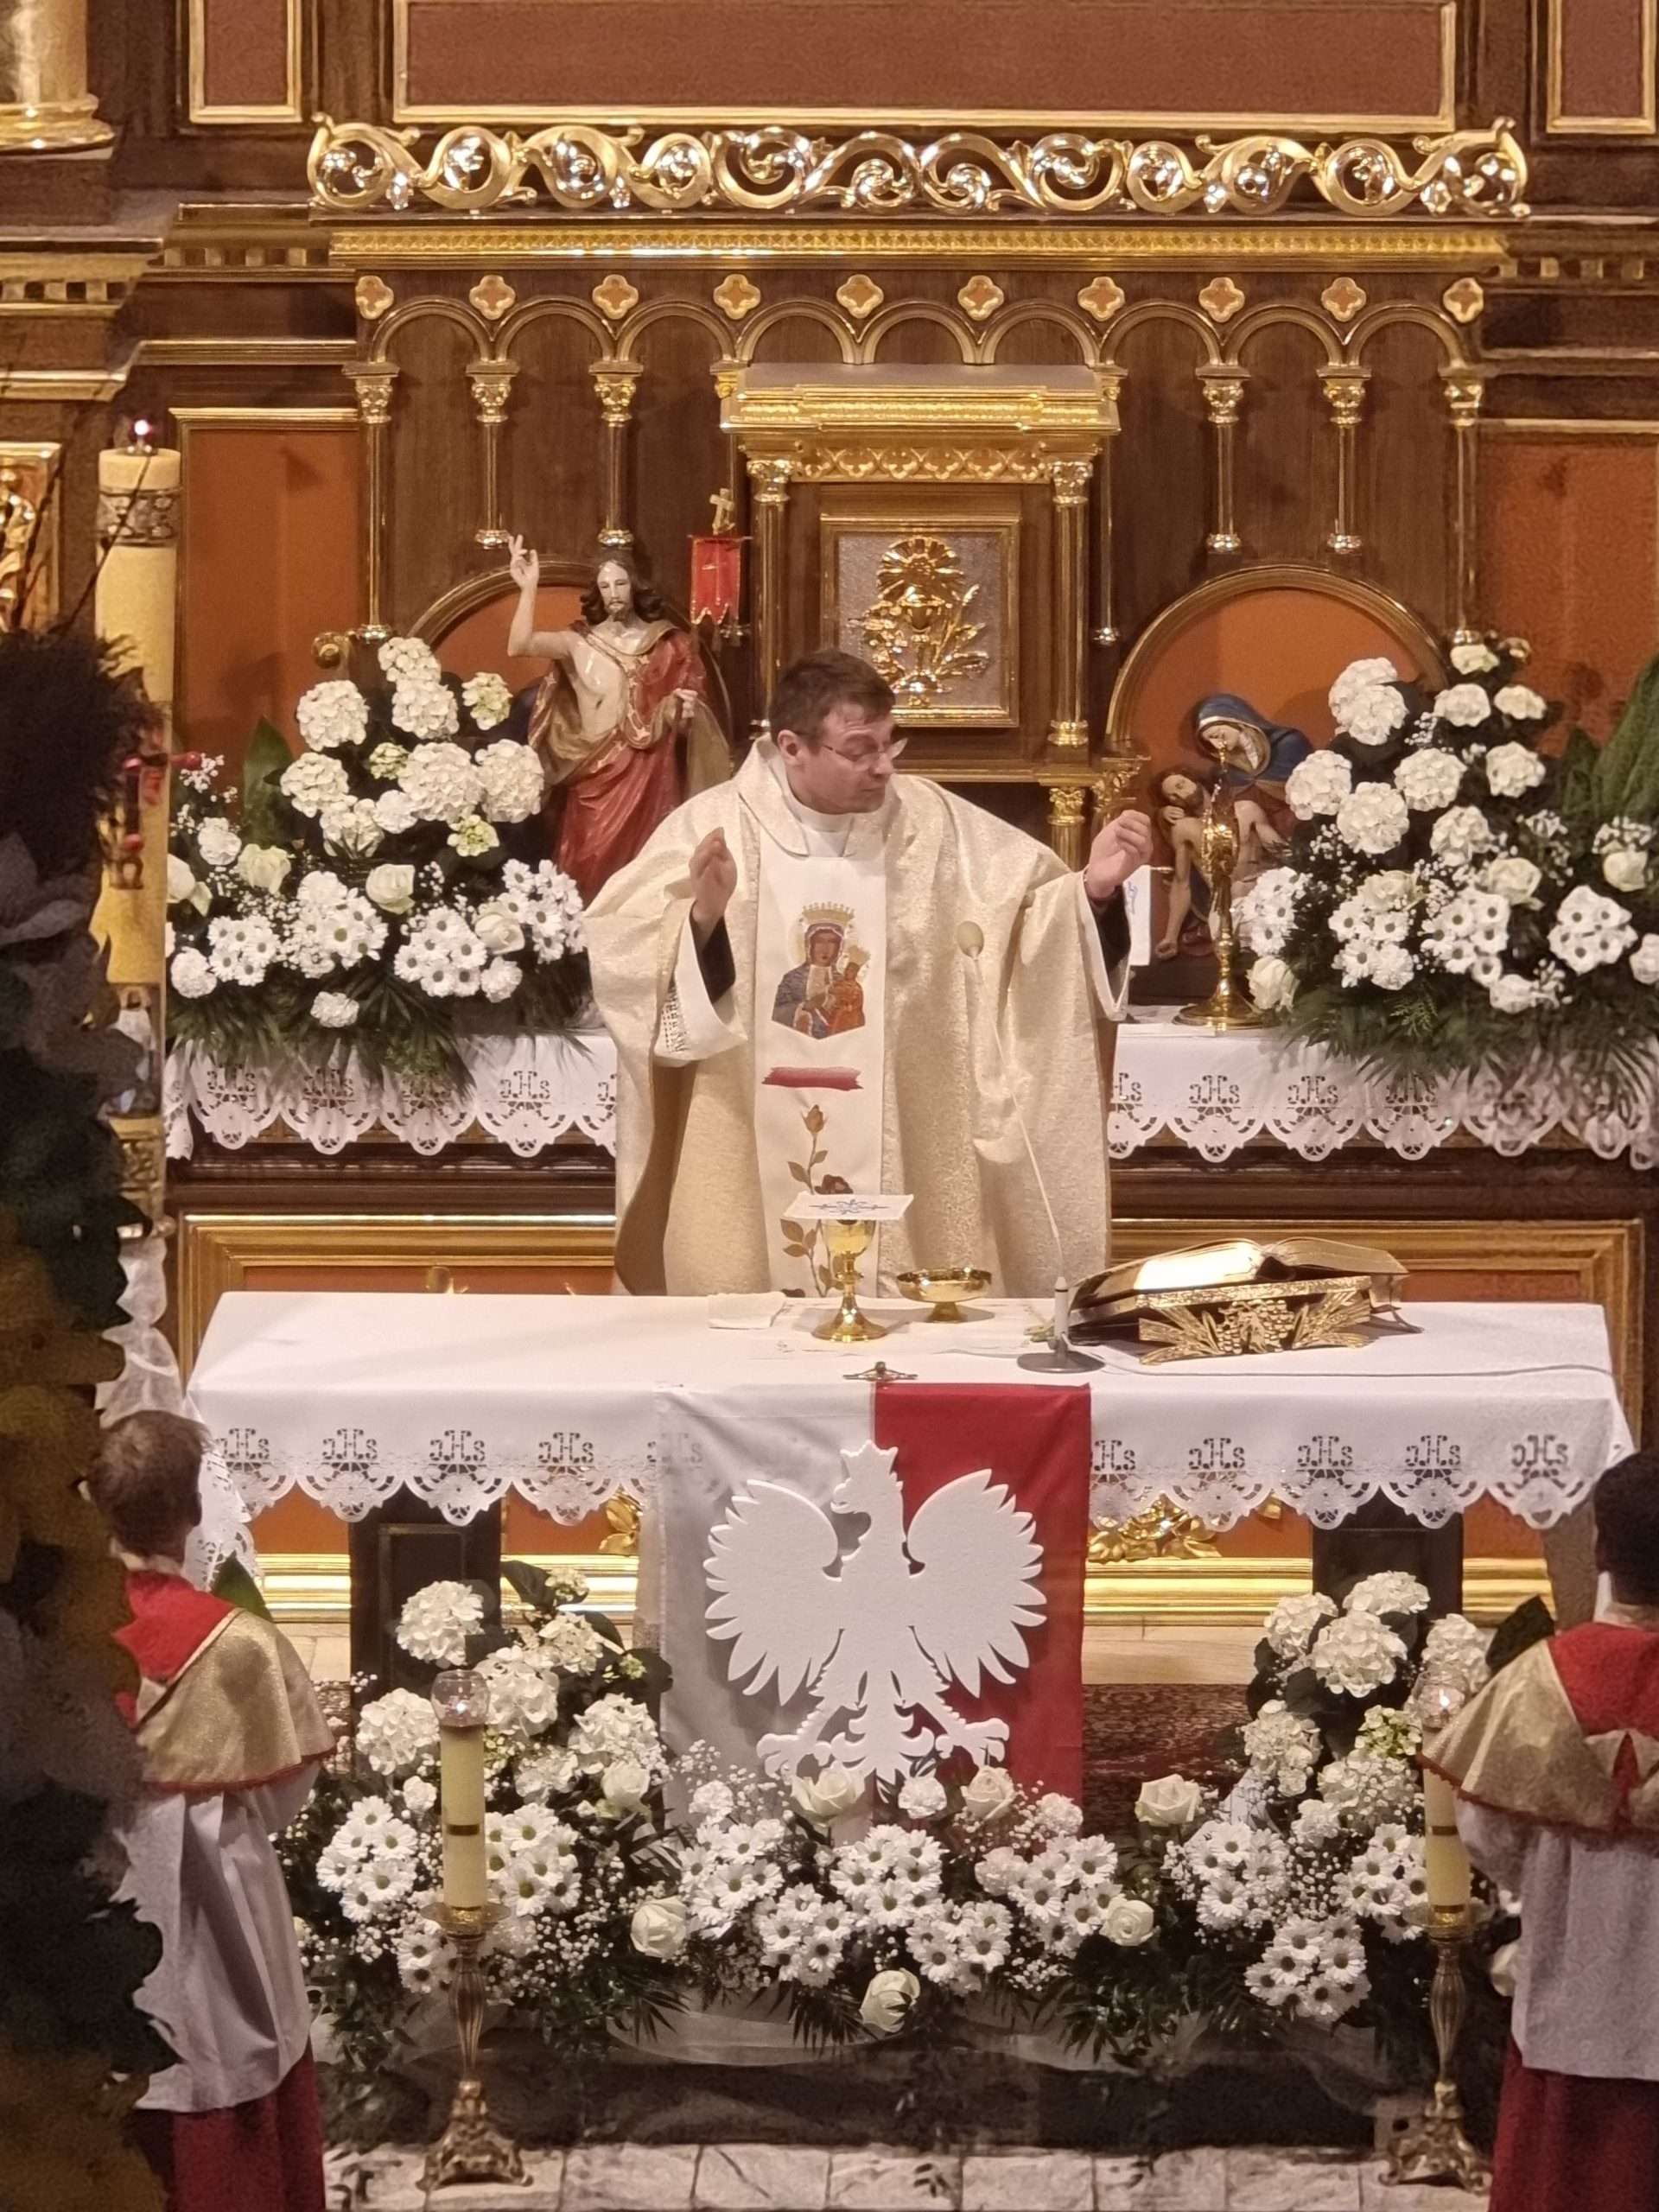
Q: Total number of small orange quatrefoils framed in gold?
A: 10